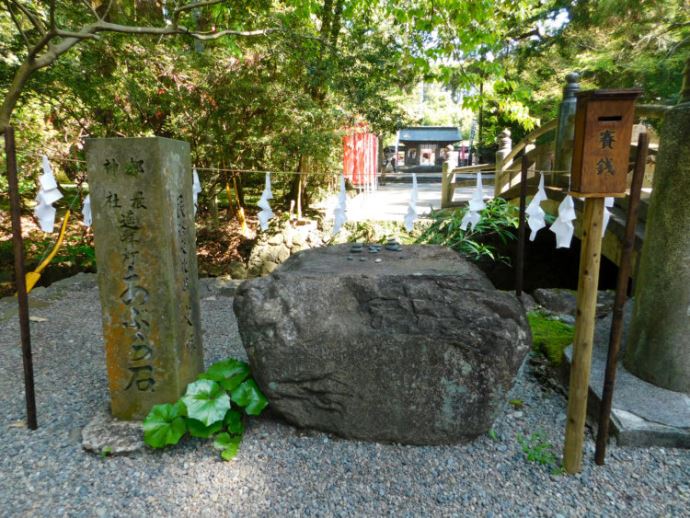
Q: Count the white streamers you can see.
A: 10